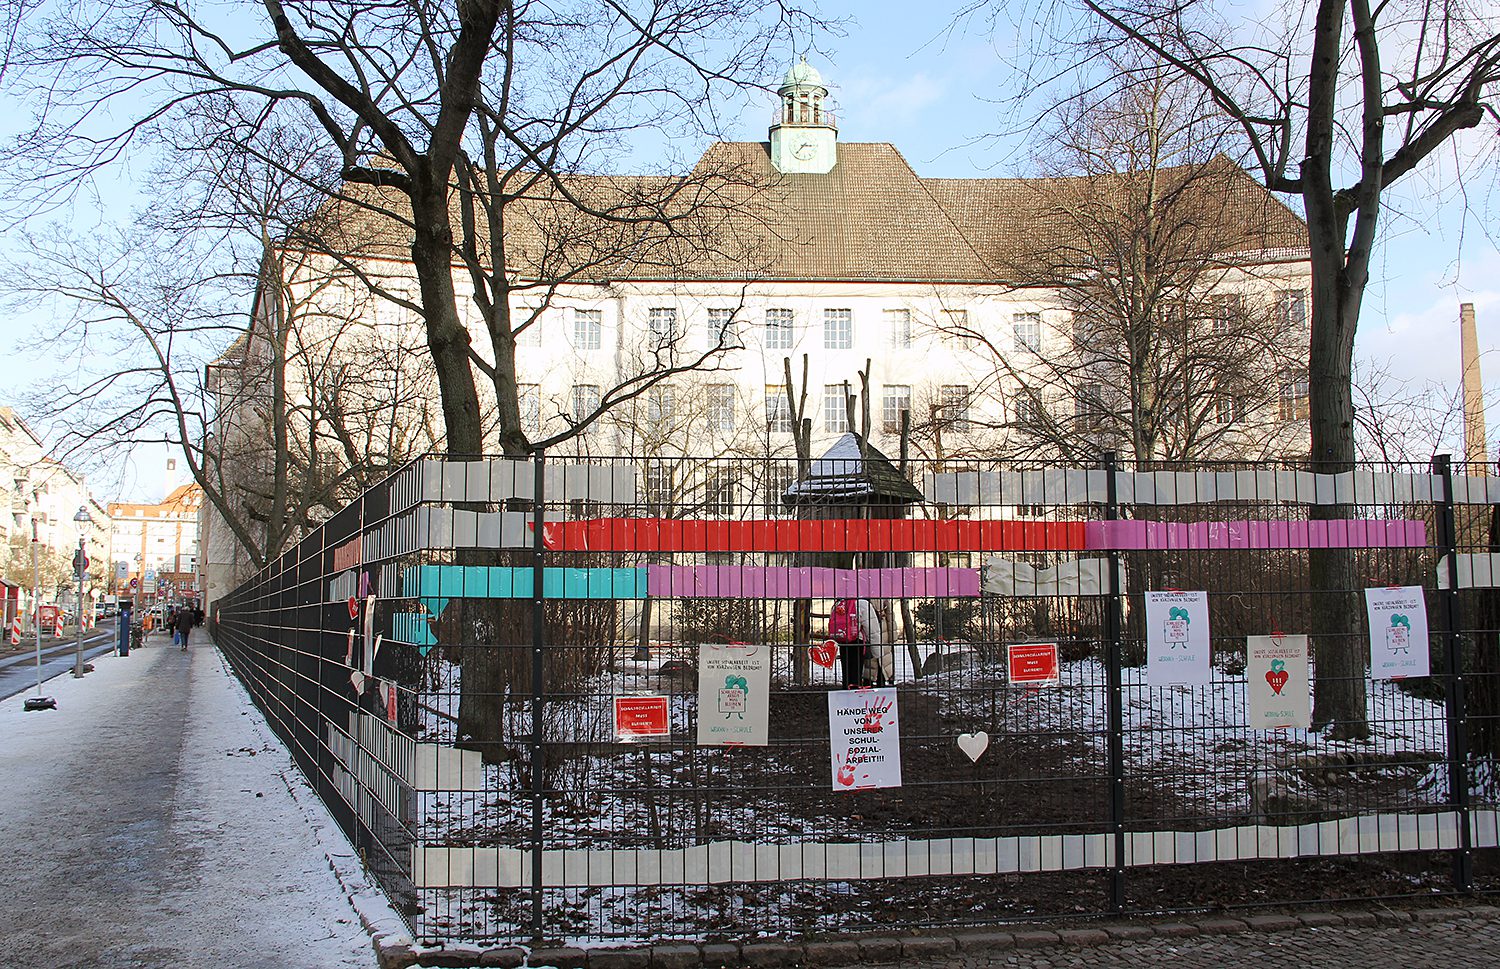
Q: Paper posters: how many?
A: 7